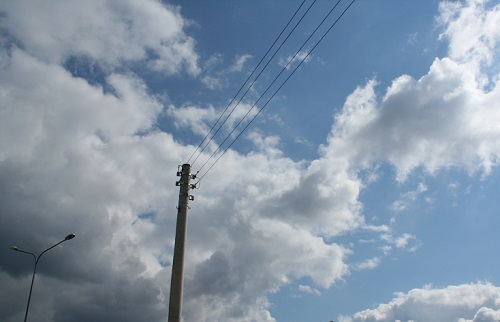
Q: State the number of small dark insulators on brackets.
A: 5